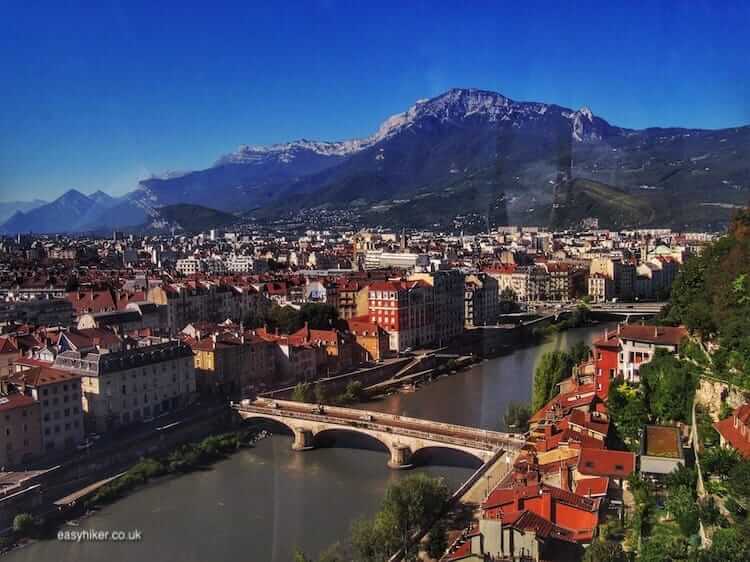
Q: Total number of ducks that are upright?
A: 0